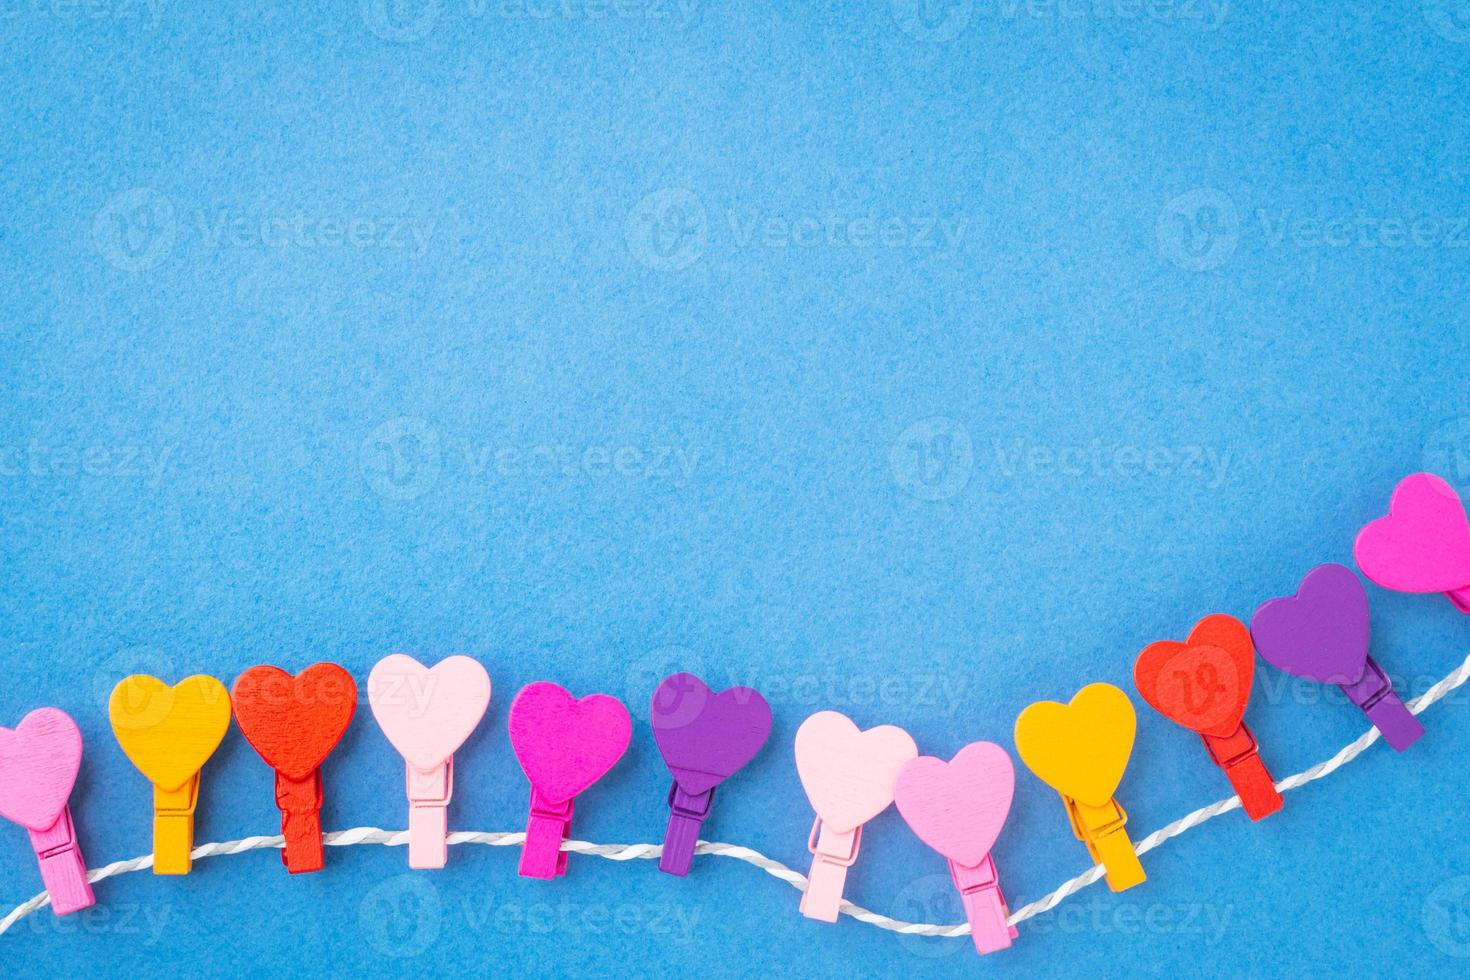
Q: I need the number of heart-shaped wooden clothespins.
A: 12